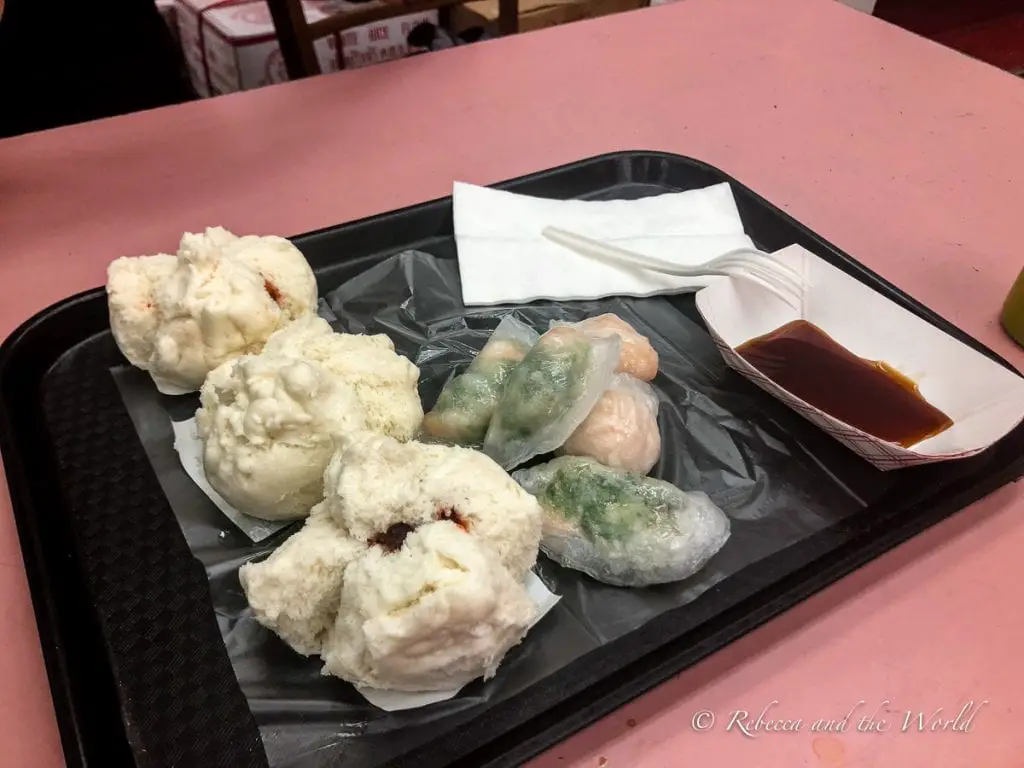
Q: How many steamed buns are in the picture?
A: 3